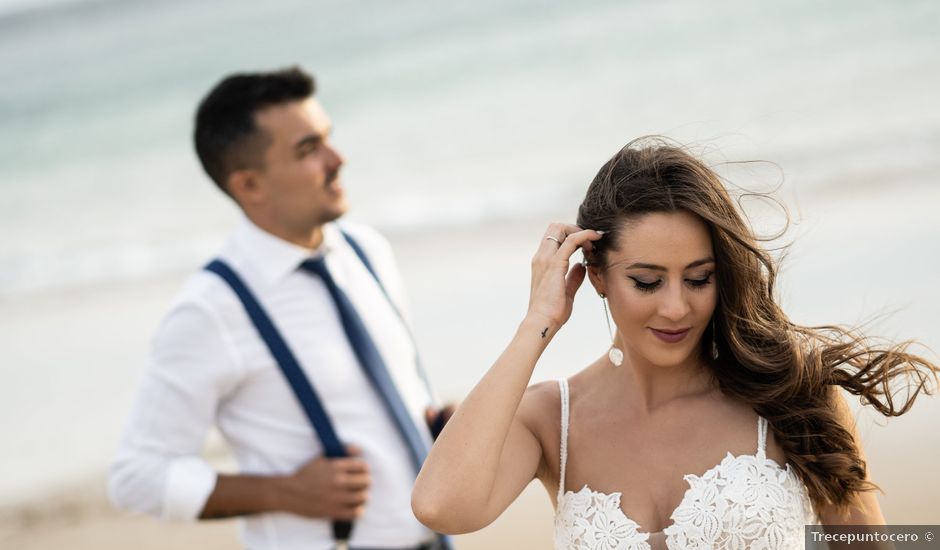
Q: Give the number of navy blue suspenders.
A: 2